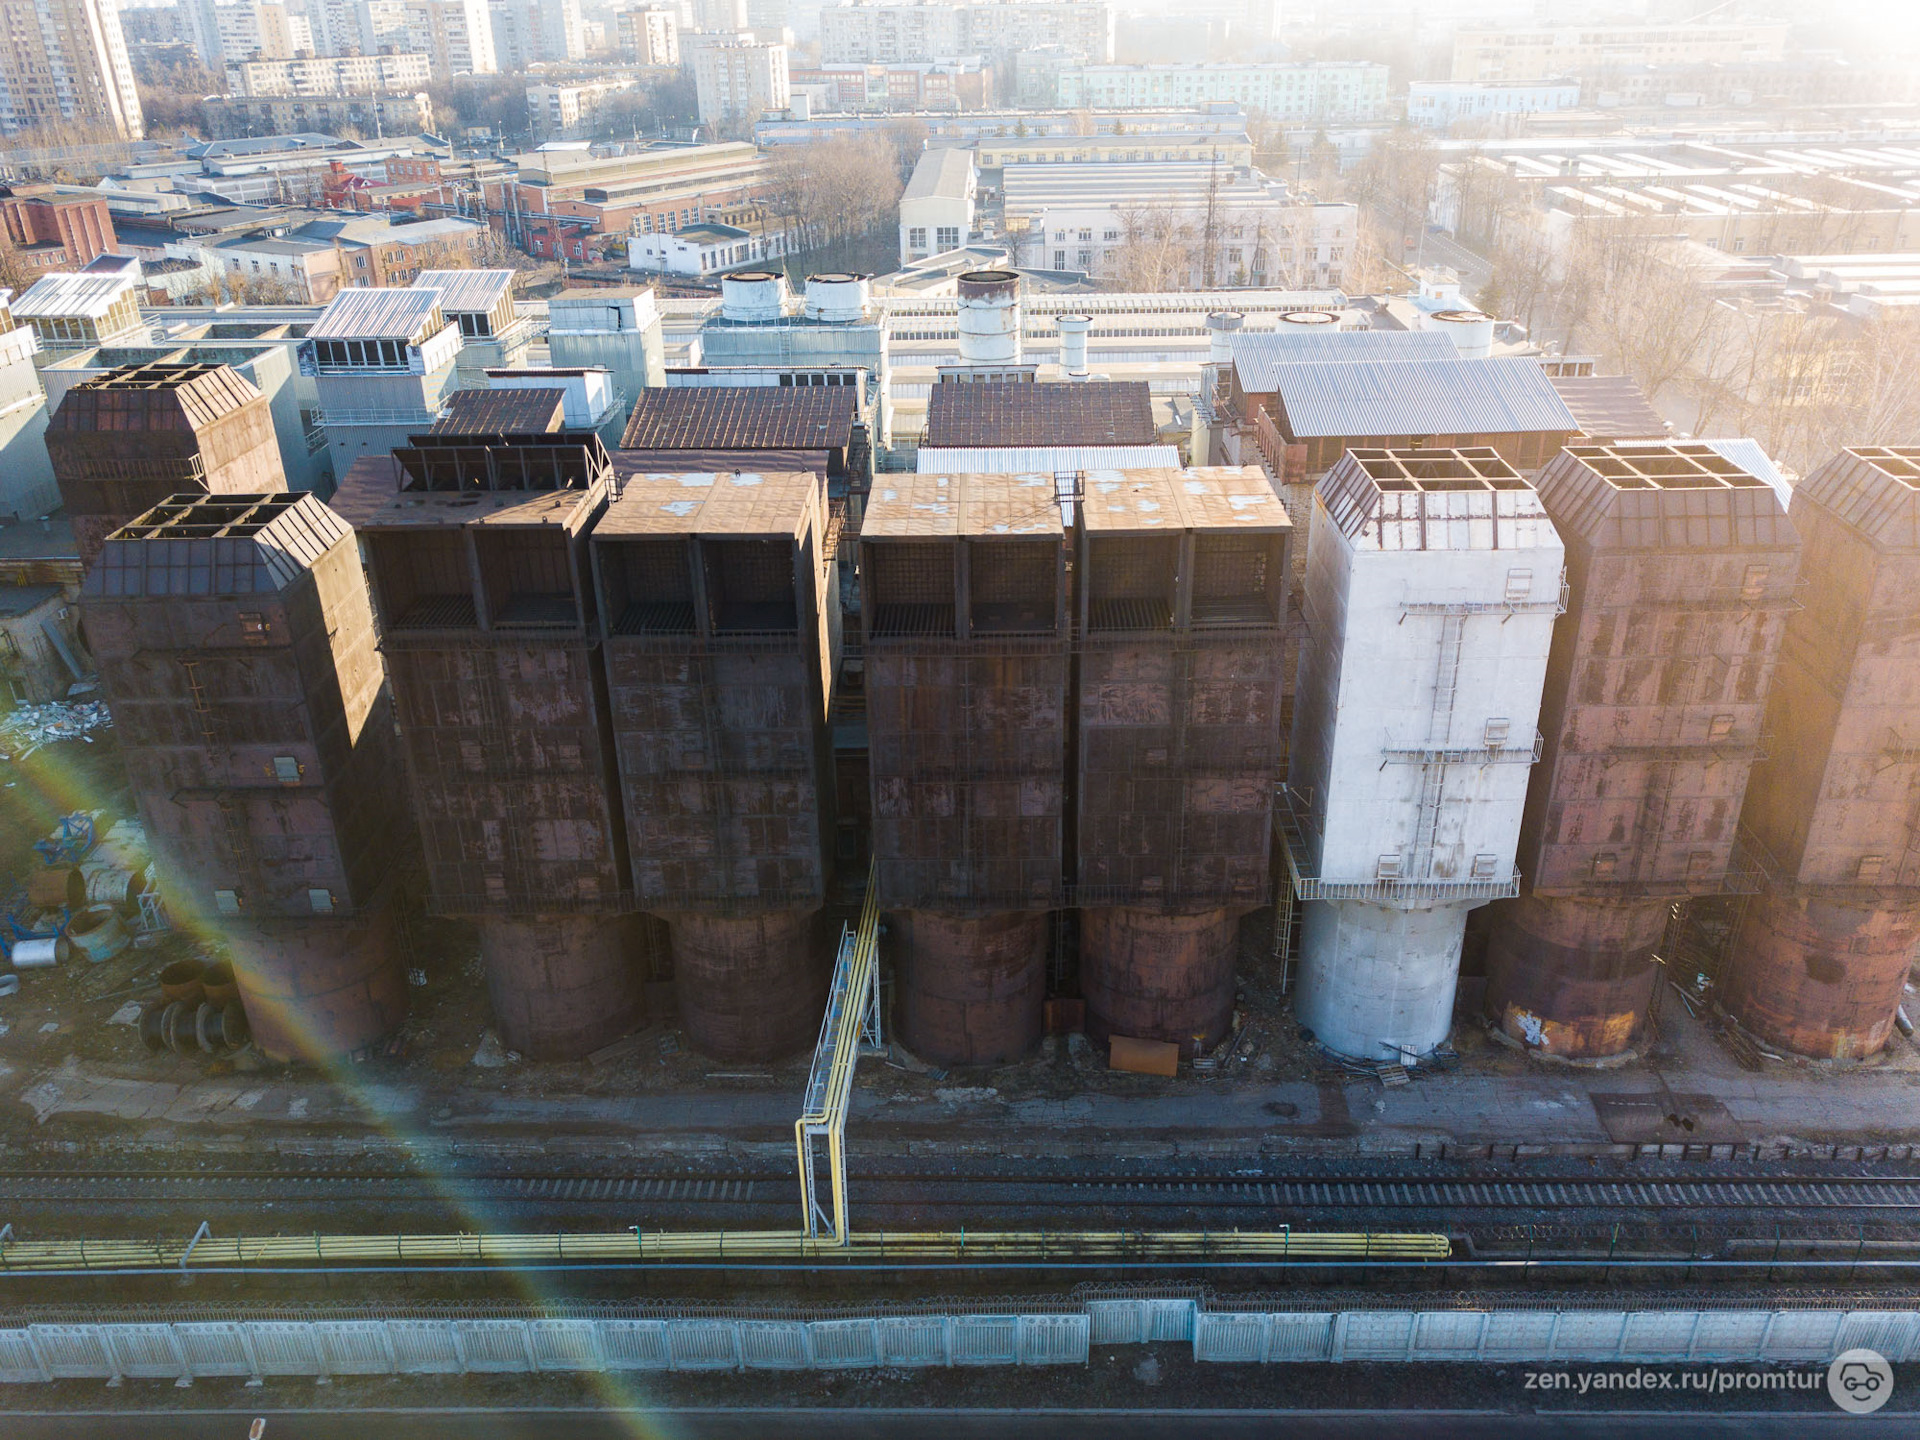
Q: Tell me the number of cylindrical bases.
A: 8